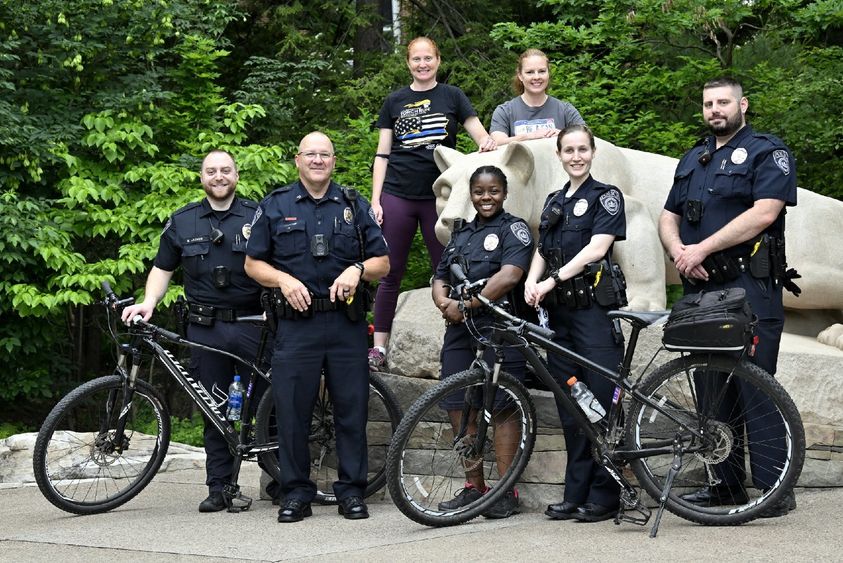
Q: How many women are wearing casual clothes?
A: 2